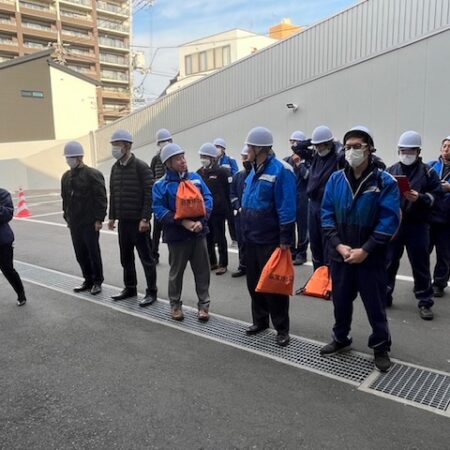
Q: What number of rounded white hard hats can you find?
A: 13